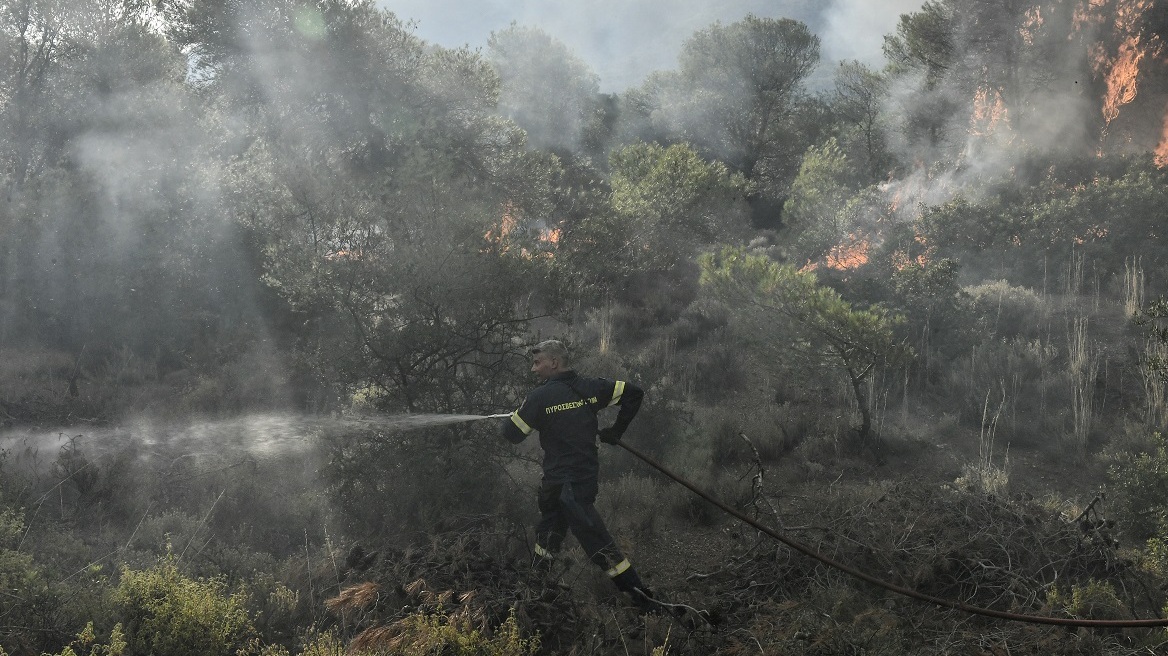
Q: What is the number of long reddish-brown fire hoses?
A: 1